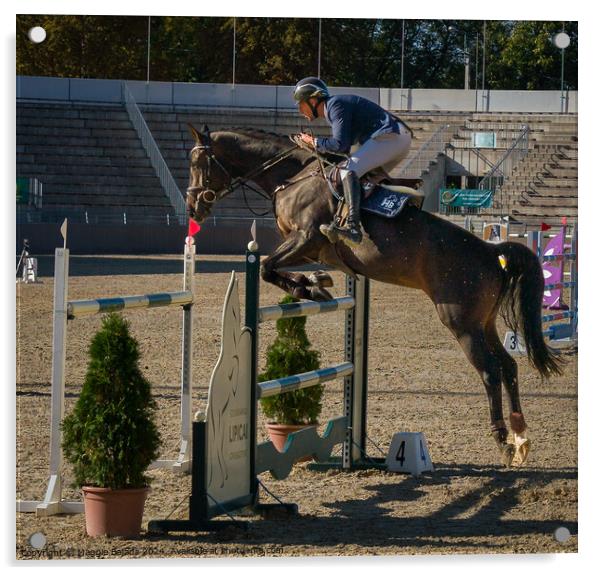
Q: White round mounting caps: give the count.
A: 4